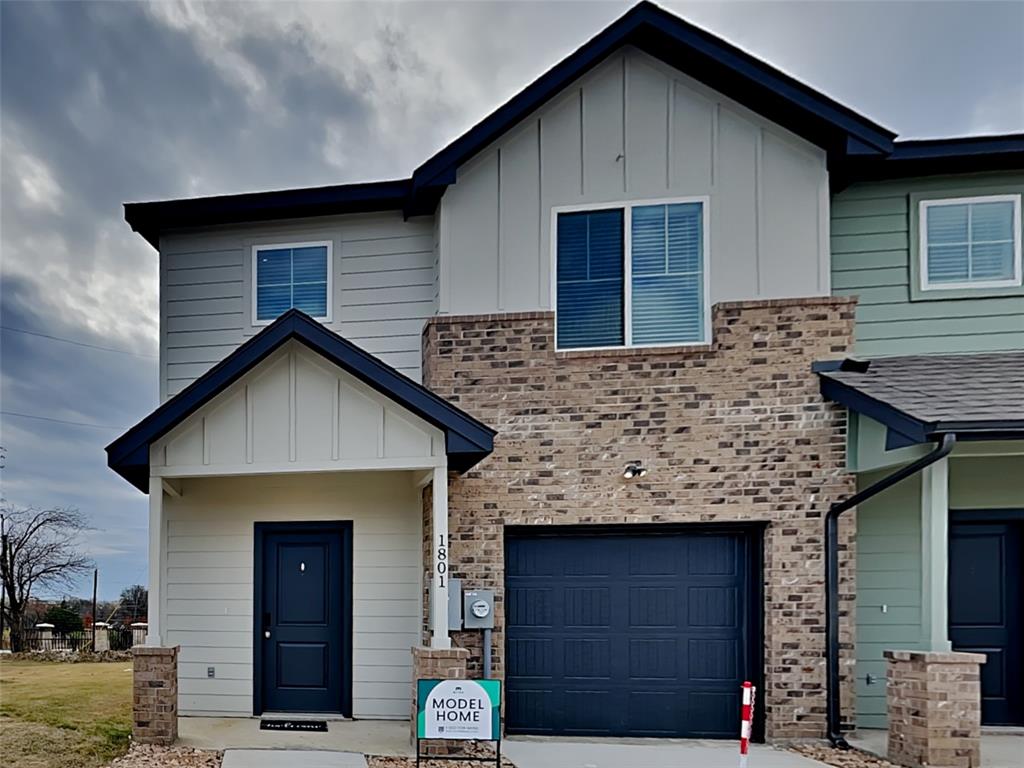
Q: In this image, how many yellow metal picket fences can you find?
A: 0